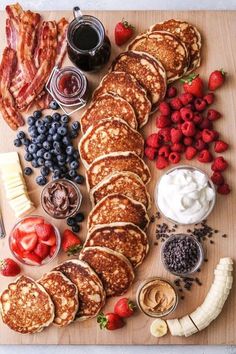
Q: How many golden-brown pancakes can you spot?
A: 14